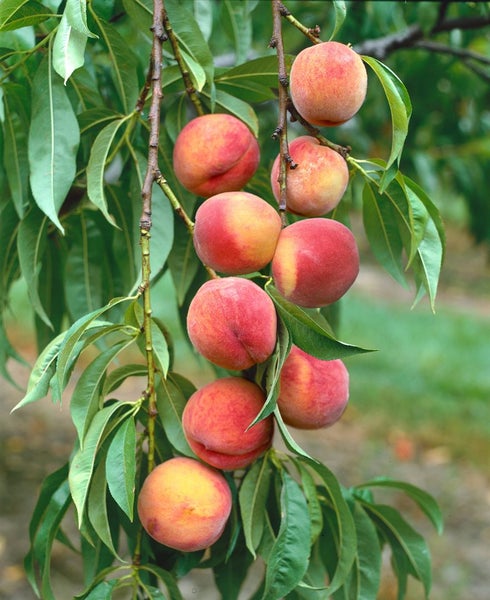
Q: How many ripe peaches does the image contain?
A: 9